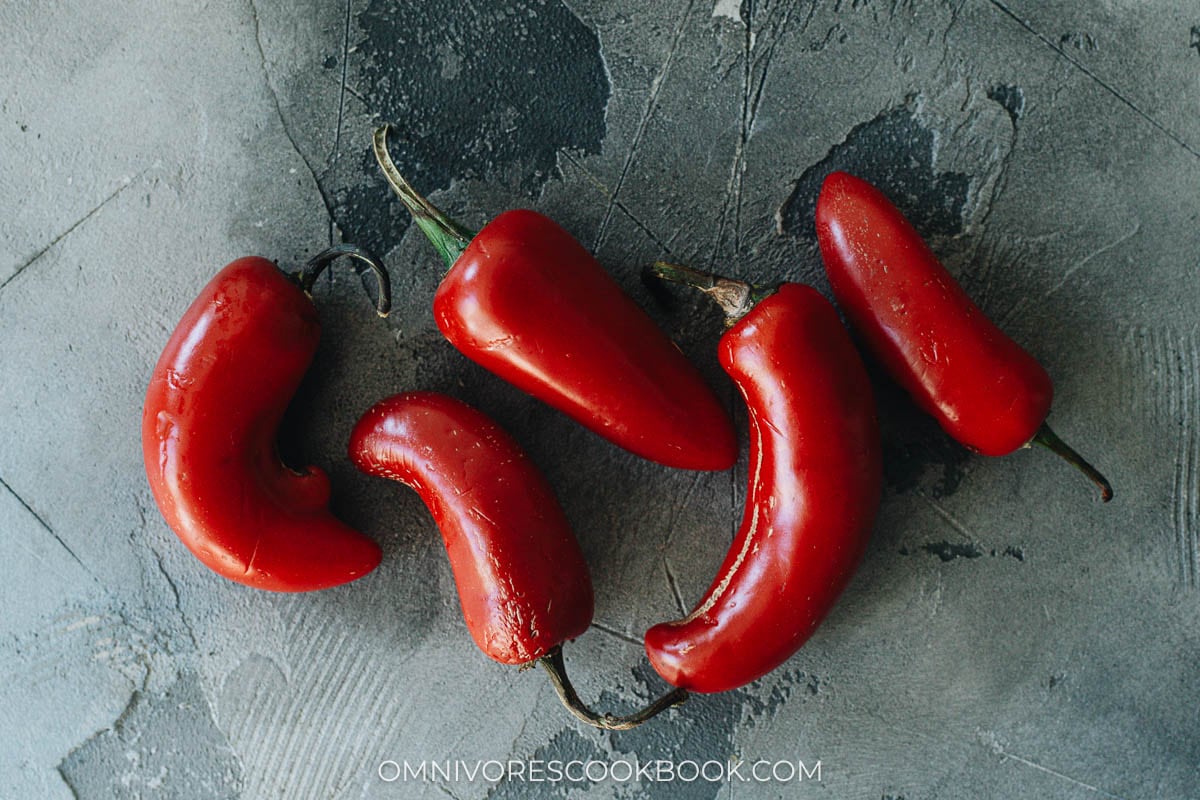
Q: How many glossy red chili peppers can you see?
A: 5